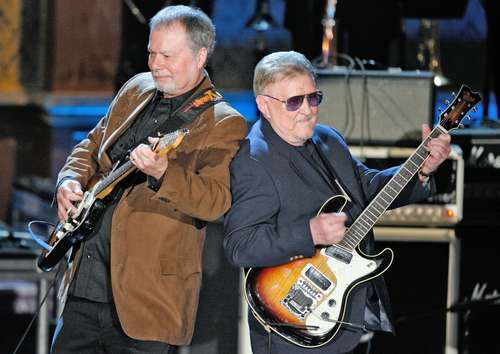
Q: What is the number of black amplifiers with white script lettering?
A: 2